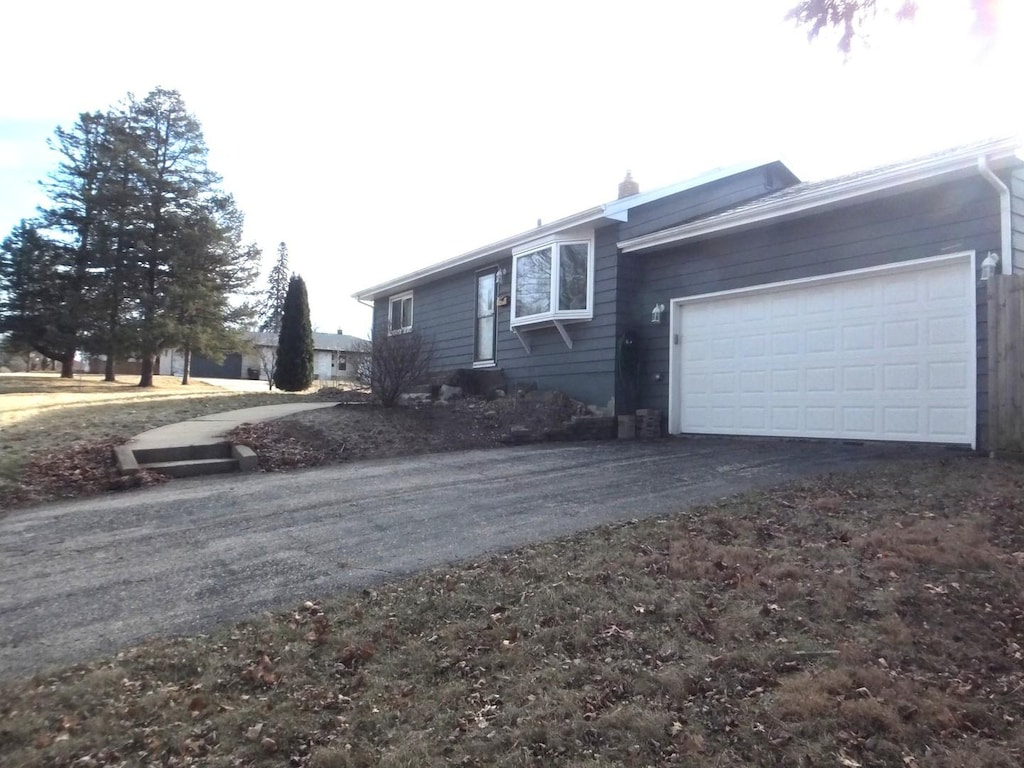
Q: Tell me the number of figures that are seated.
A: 0